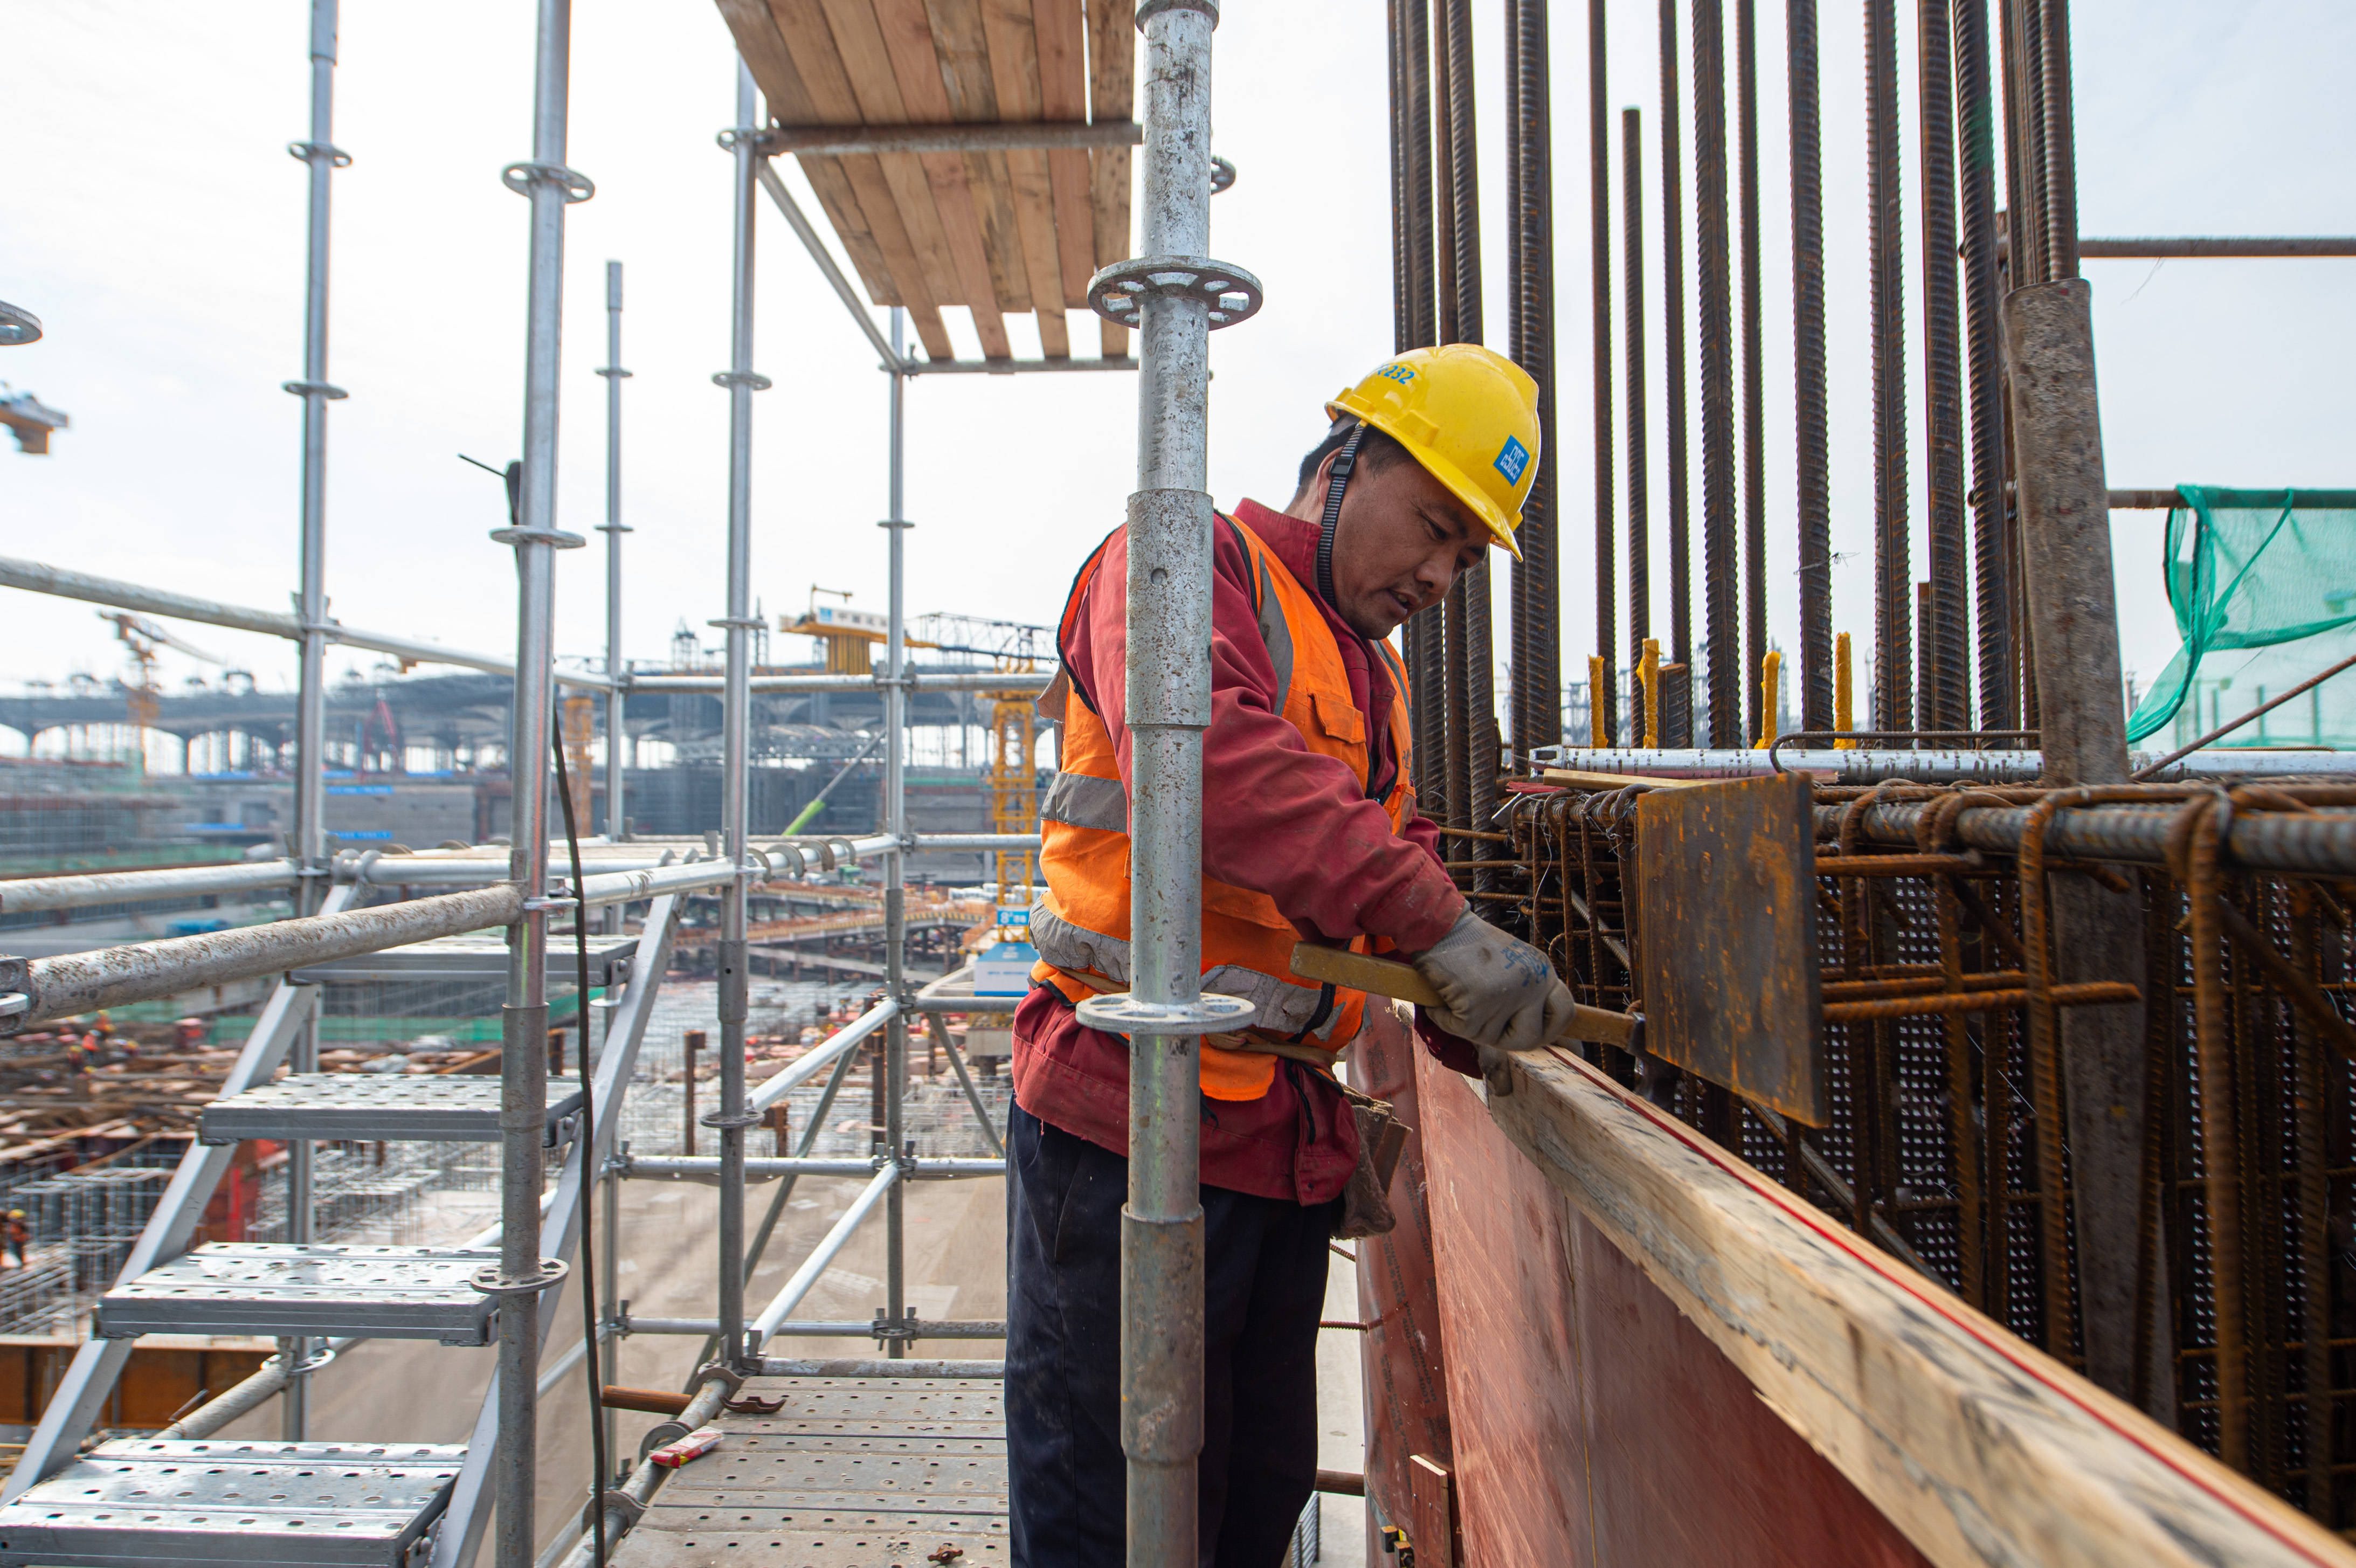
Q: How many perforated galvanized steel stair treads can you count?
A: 4